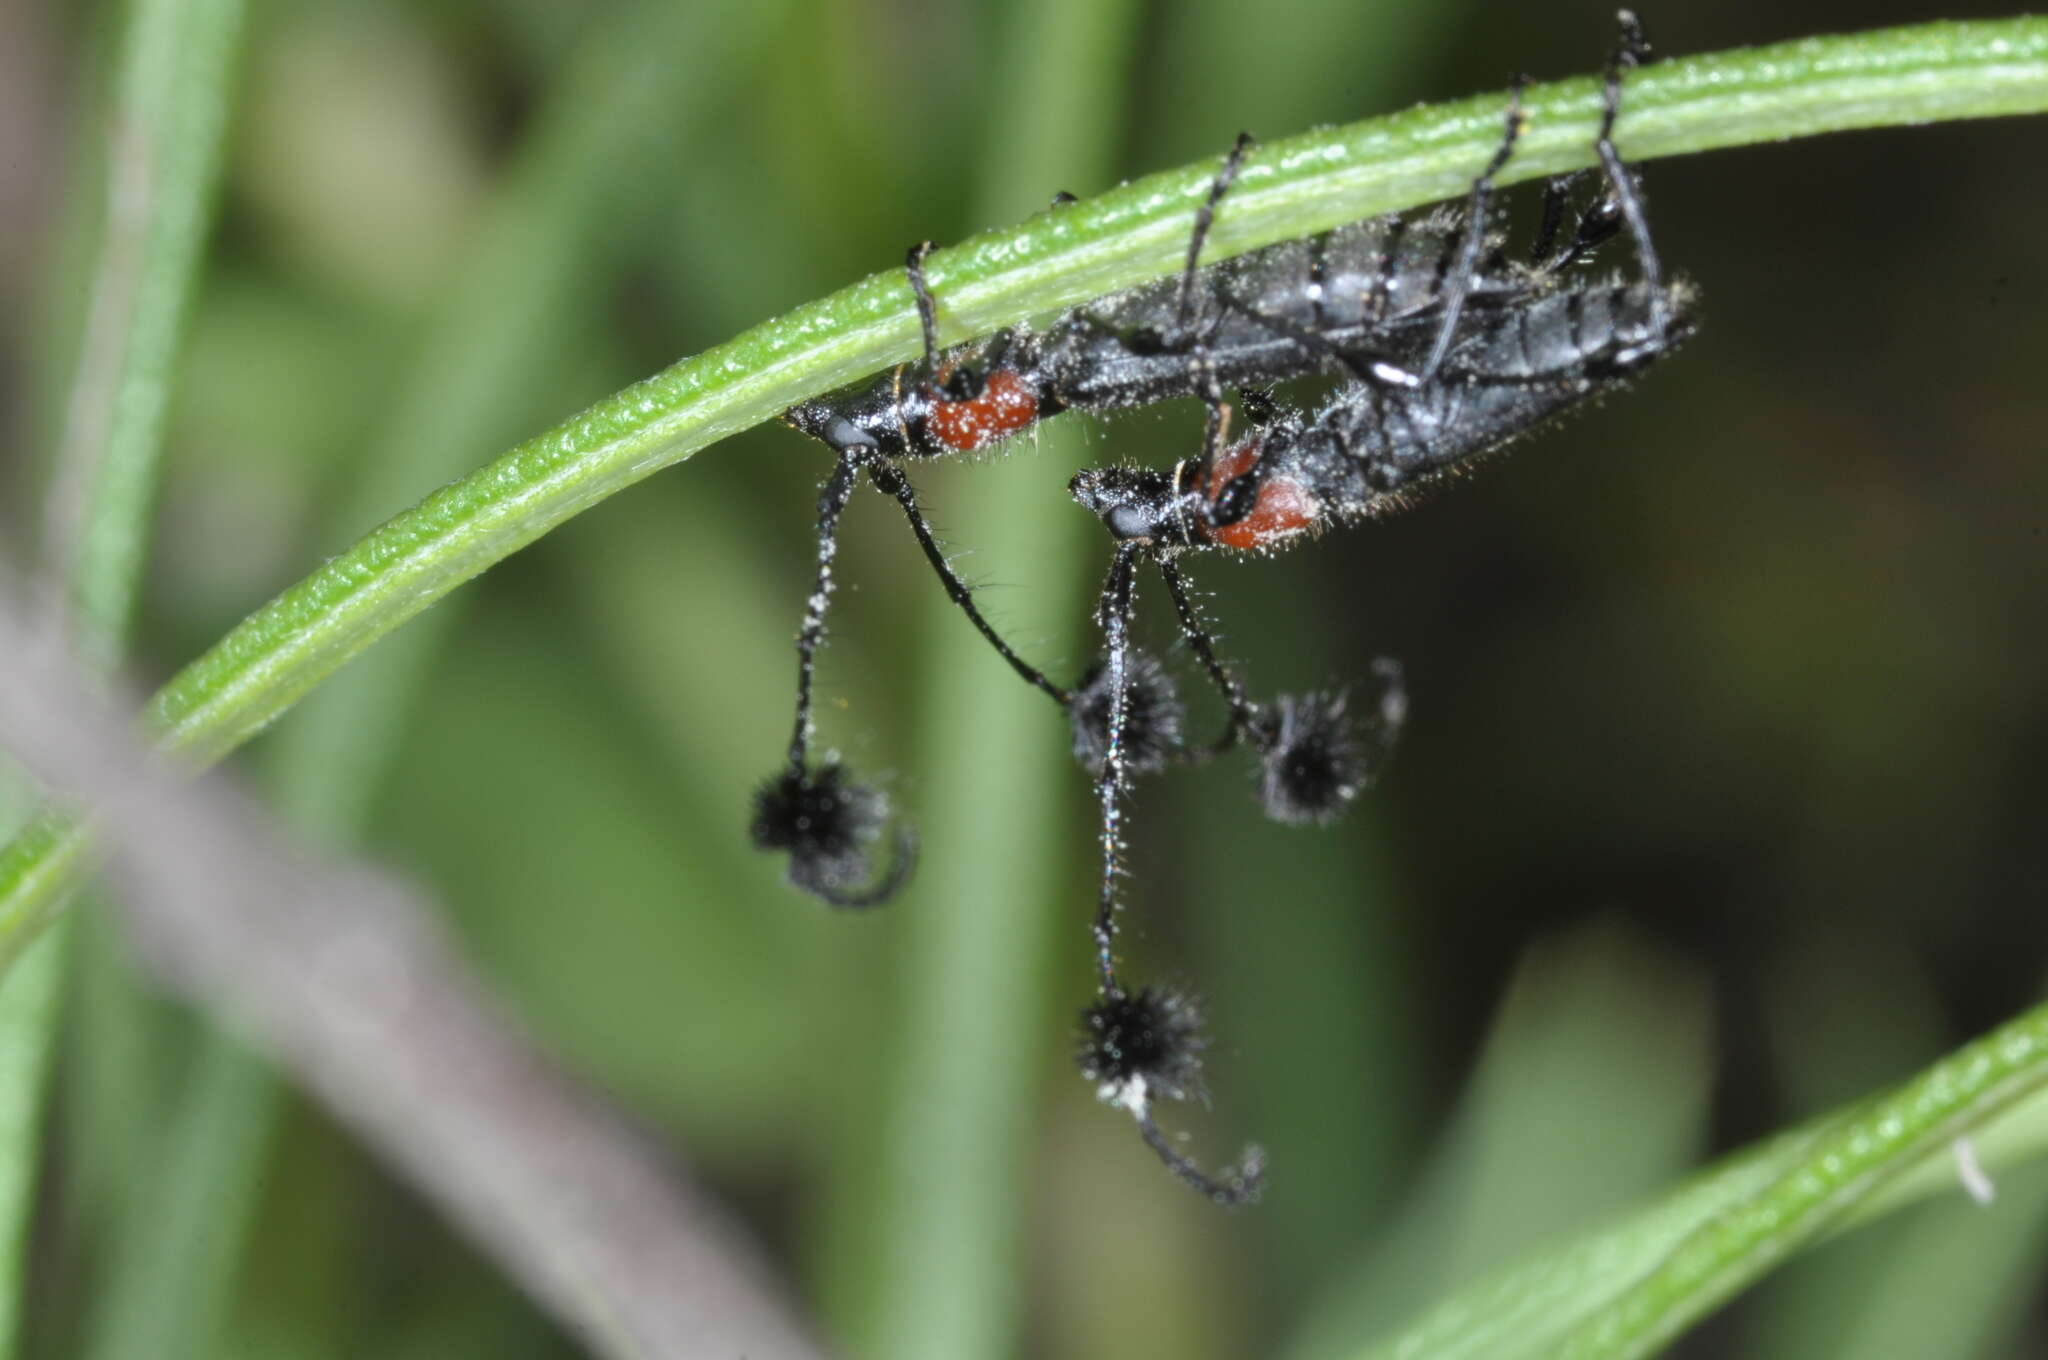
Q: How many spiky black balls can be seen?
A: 4